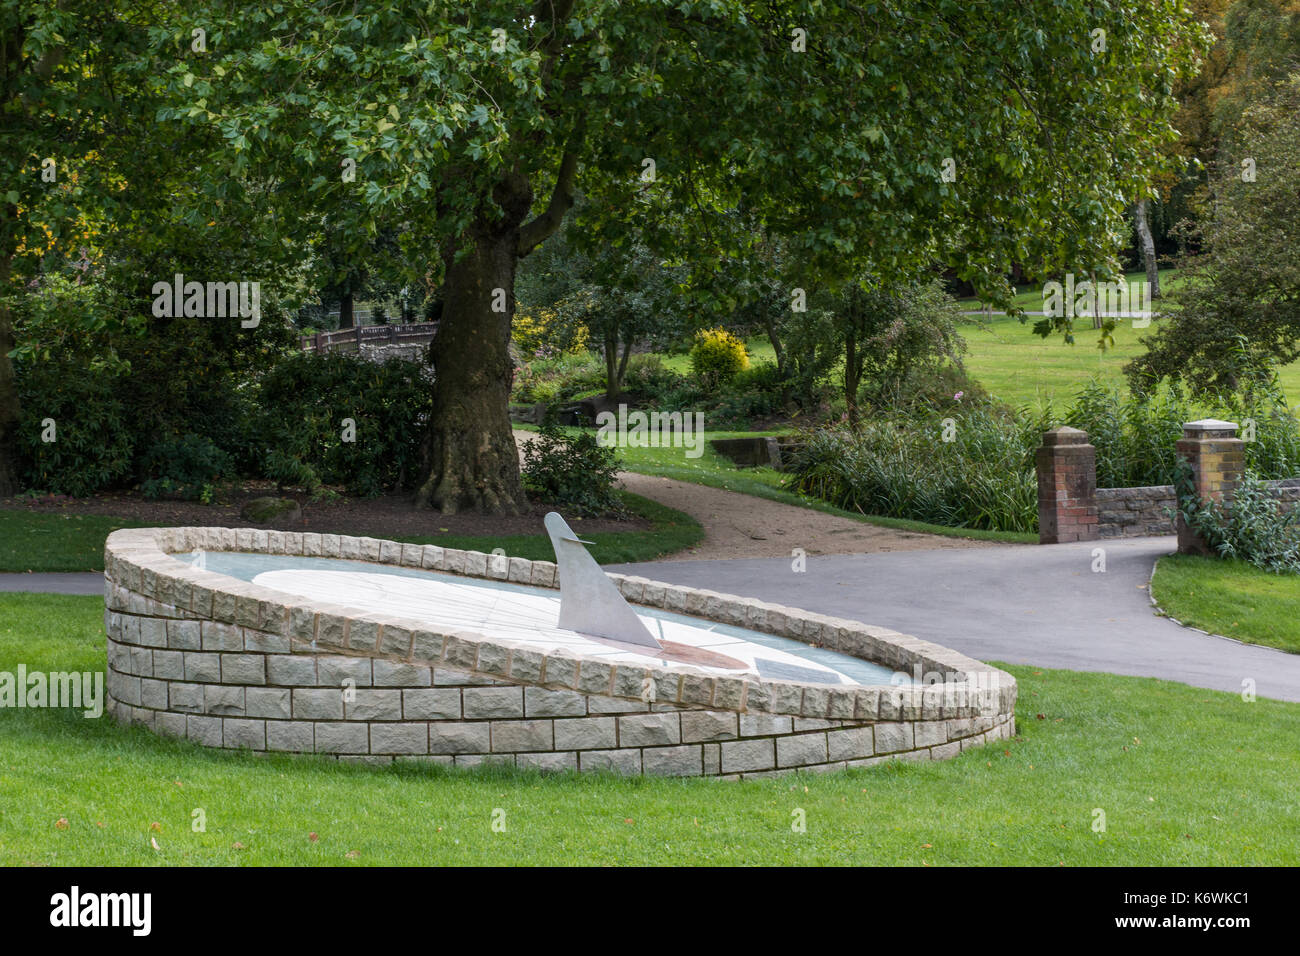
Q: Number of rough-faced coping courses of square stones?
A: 1